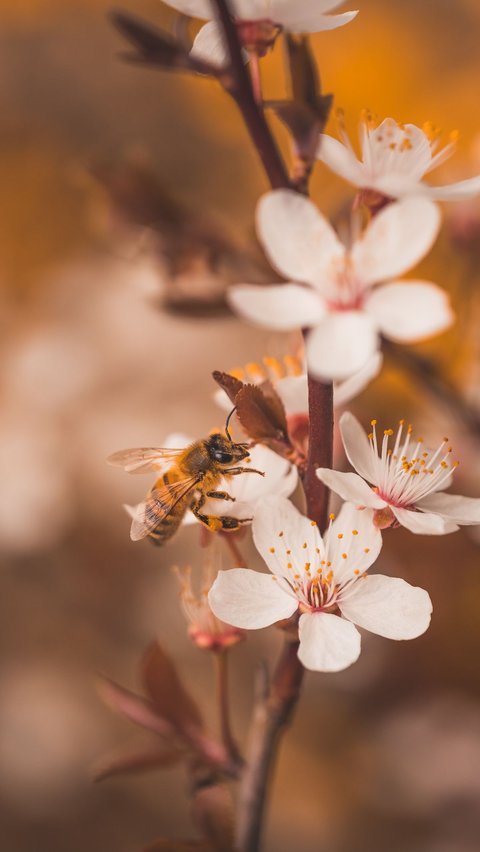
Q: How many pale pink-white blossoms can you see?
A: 7